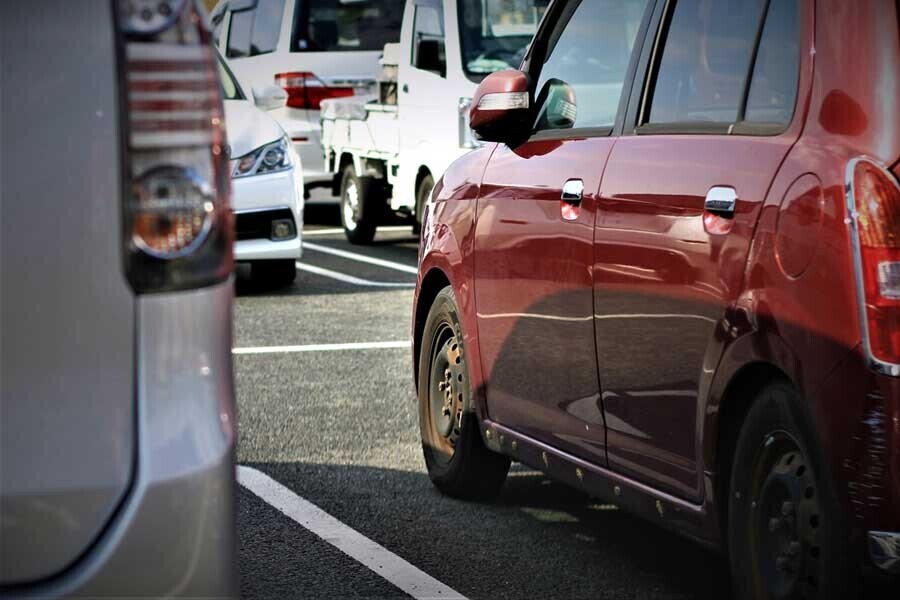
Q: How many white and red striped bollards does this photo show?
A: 0